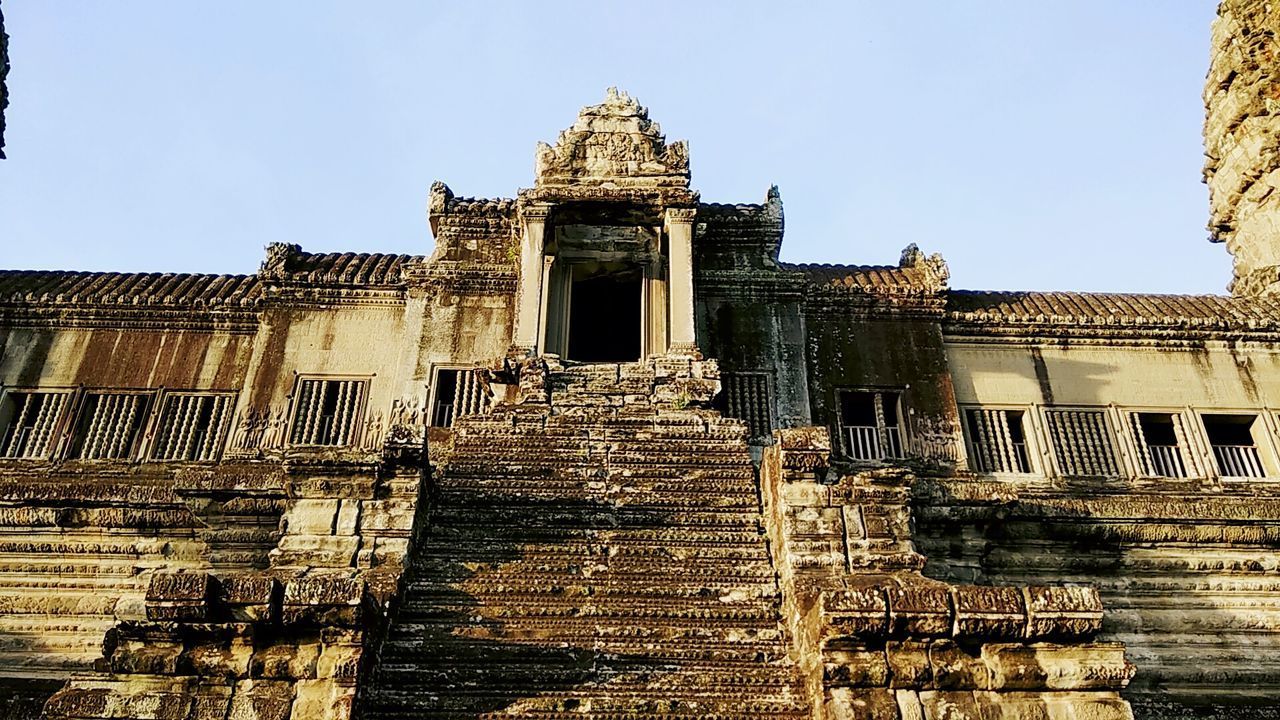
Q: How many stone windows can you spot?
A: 11